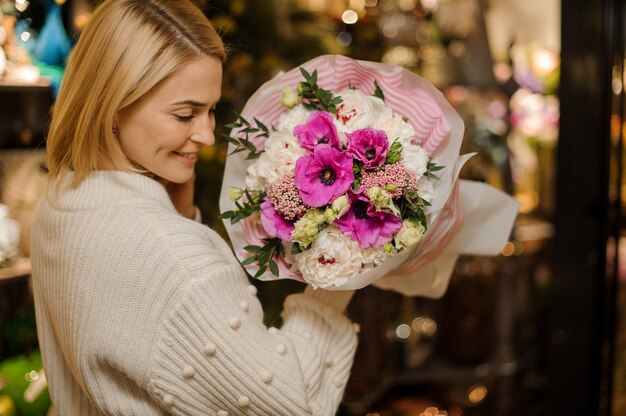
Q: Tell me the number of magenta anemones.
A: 5